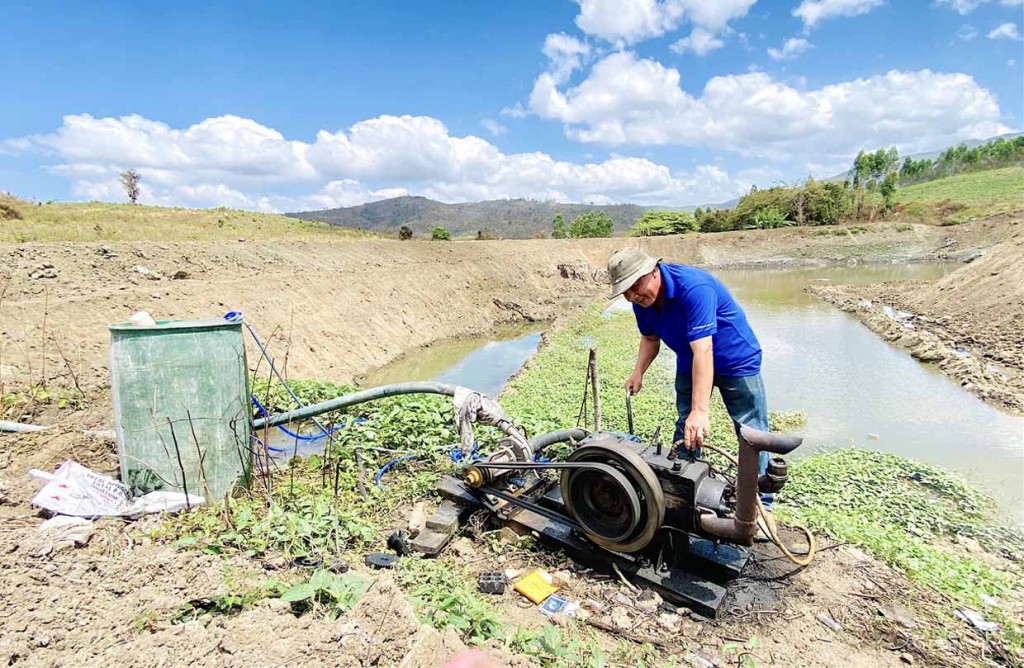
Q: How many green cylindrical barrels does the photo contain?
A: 1